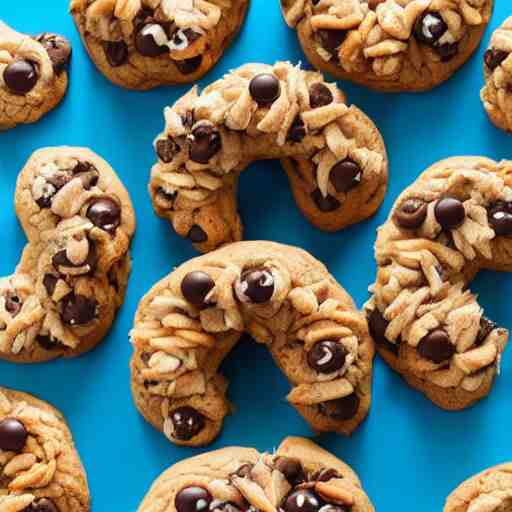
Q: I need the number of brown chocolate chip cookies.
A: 11